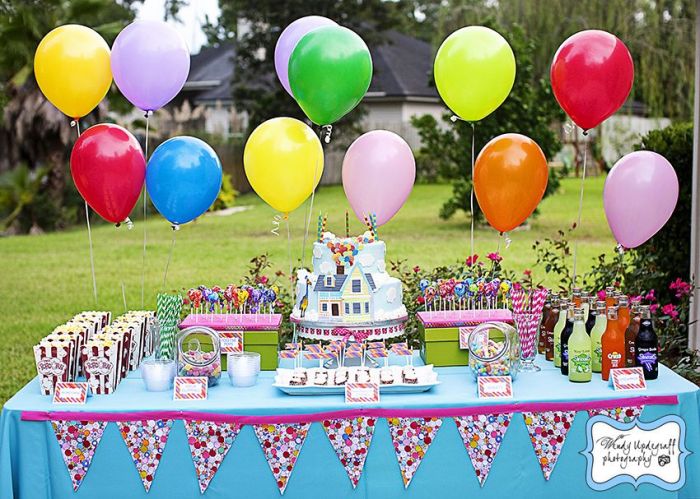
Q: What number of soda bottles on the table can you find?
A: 15